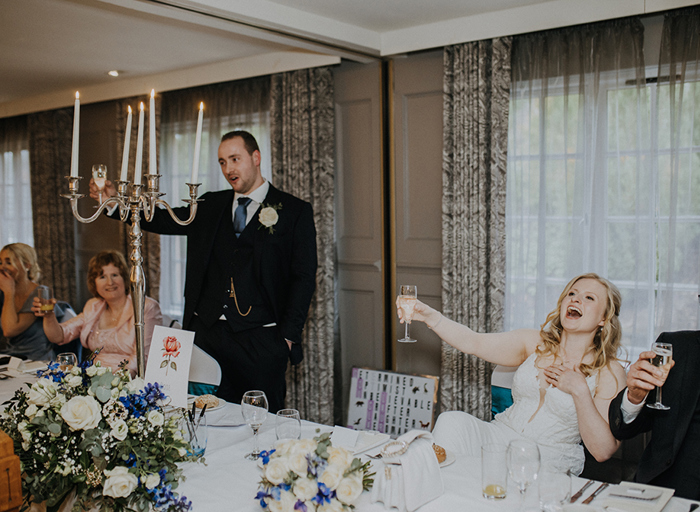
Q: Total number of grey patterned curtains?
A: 4